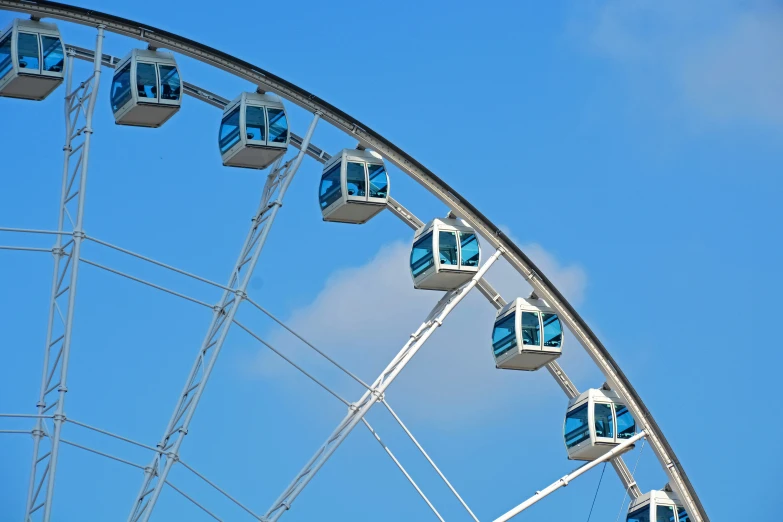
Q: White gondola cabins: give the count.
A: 8